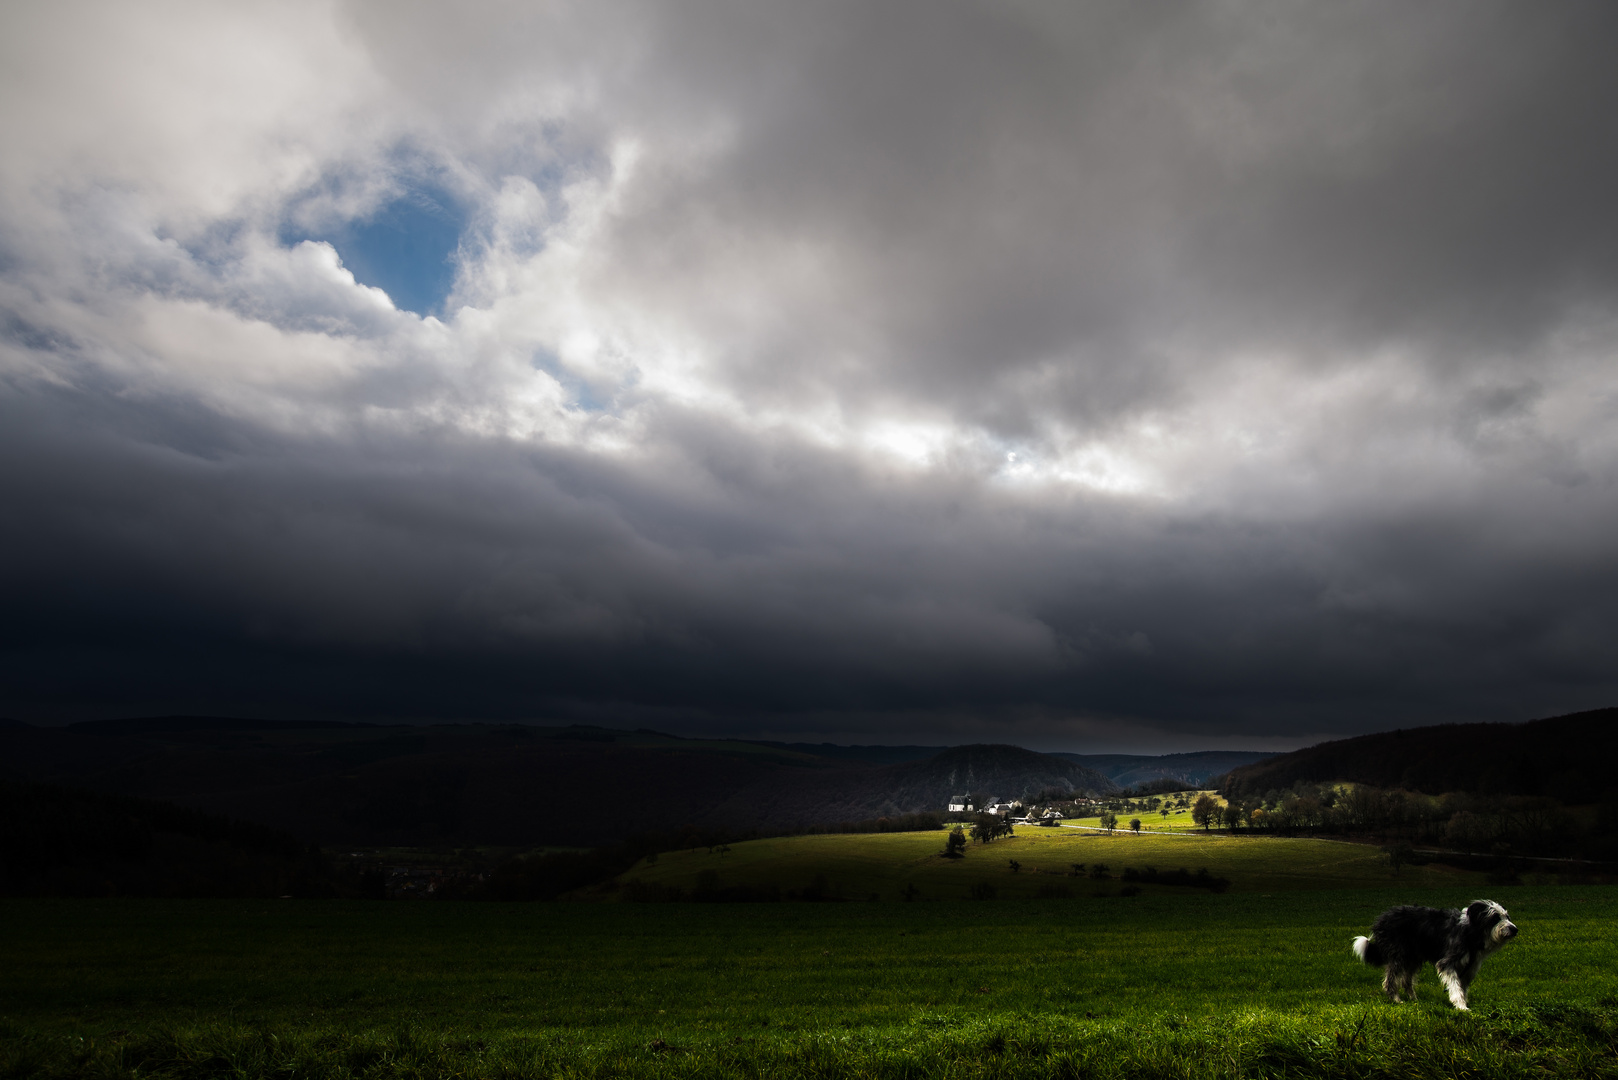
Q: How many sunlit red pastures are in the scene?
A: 0